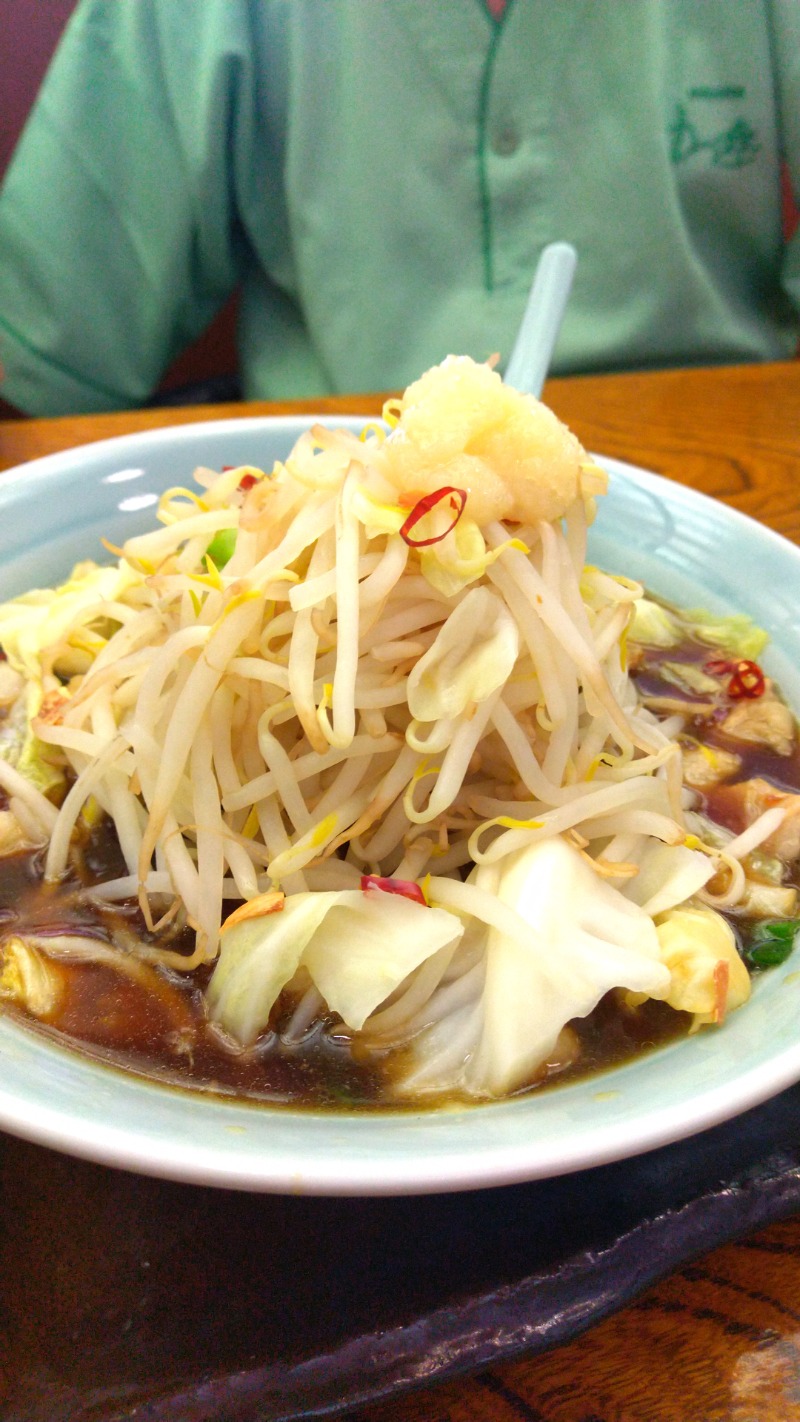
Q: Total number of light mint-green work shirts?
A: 1